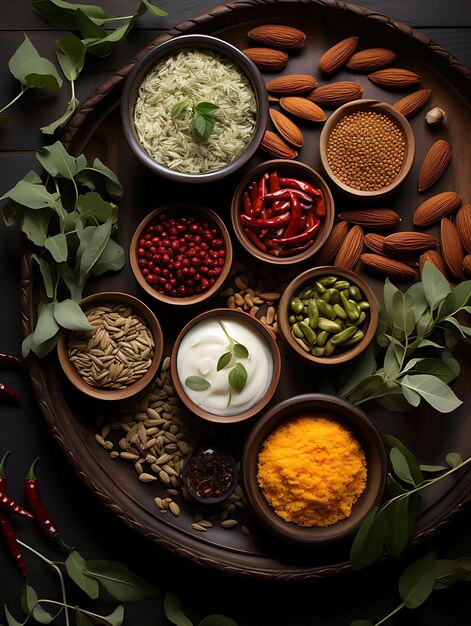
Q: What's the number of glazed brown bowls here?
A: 7